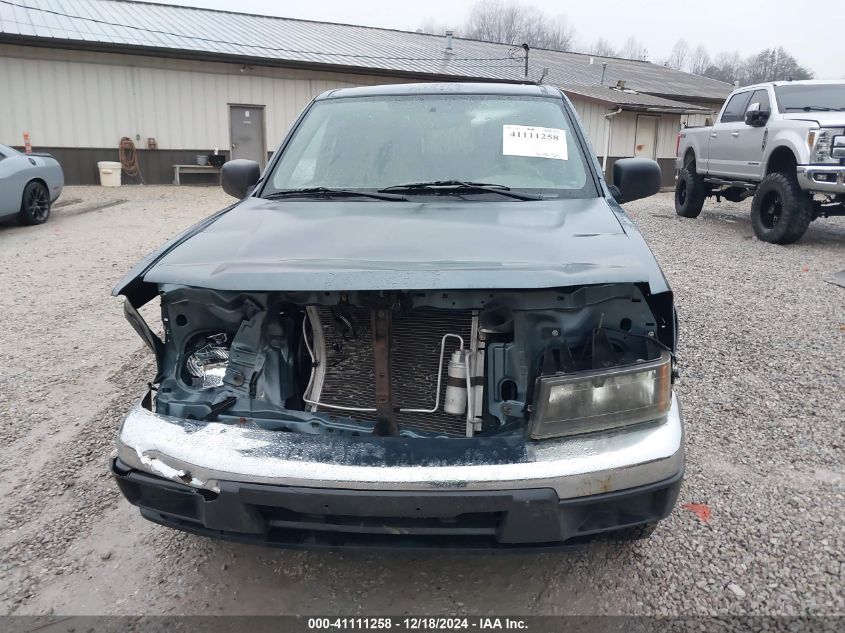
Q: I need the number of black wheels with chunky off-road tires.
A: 2